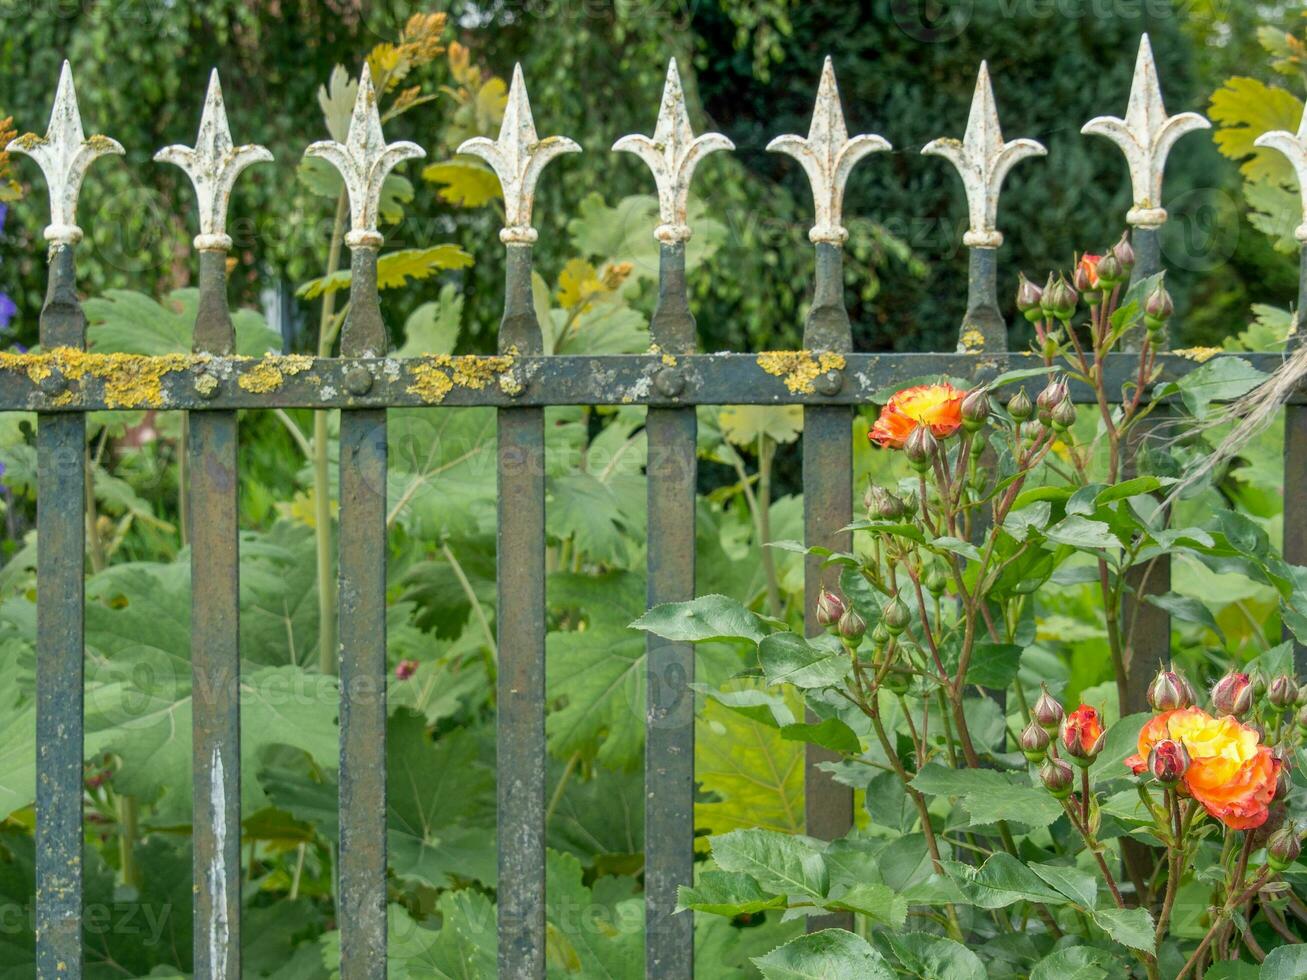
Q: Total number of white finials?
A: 9